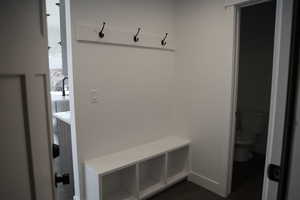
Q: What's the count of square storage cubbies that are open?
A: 3